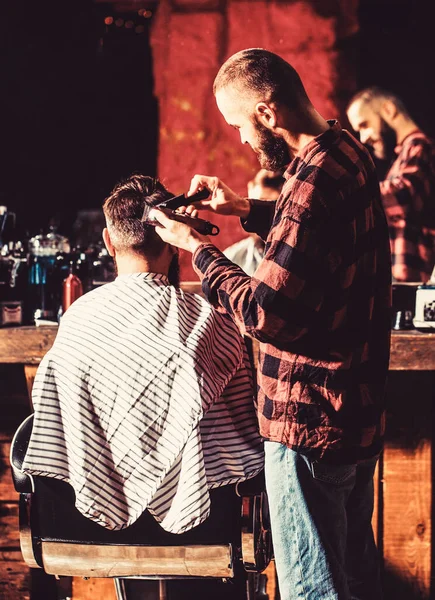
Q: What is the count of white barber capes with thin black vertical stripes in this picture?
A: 1